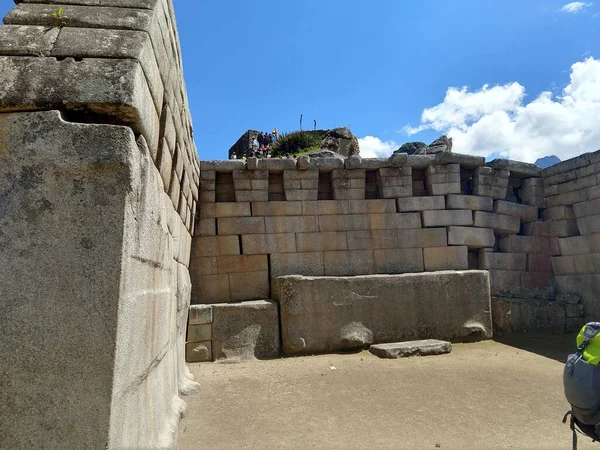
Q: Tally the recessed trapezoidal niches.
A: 7